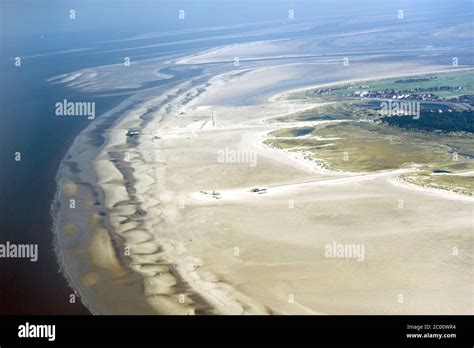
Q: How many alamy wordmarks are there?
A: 6